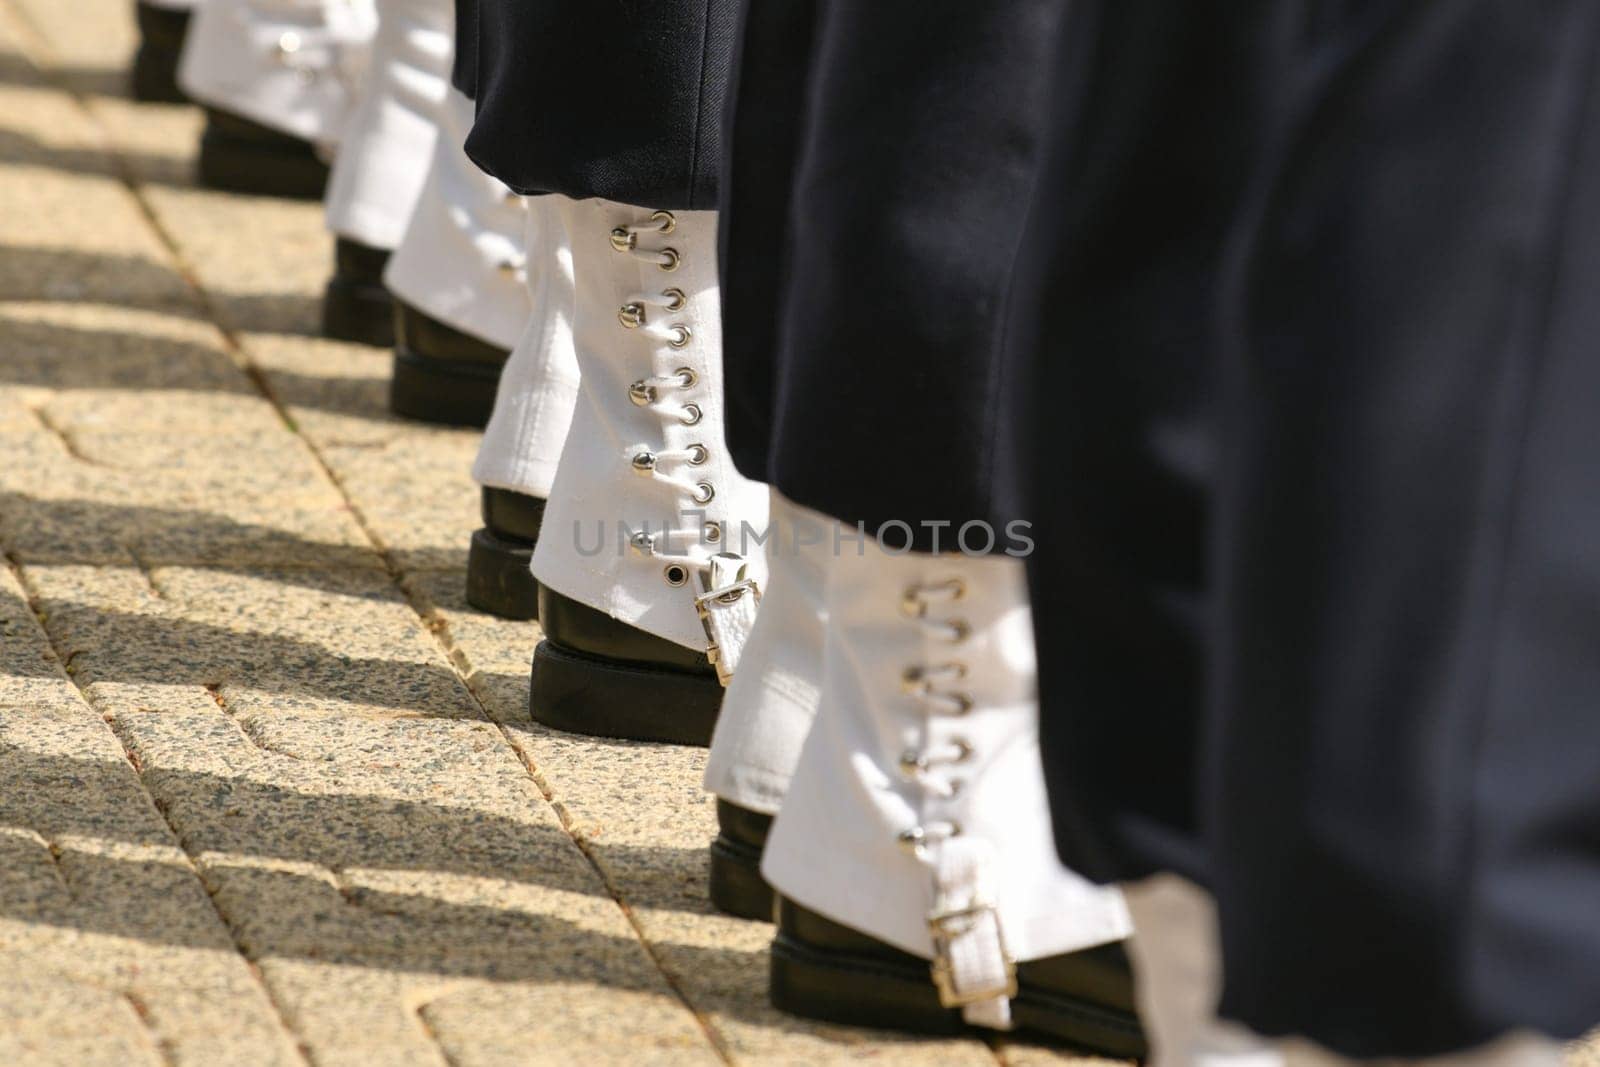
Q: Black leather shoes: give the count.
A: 8